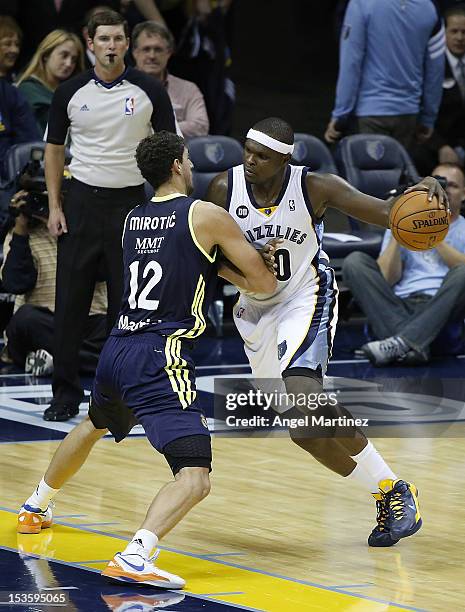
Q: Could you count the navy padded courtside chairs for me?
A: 4